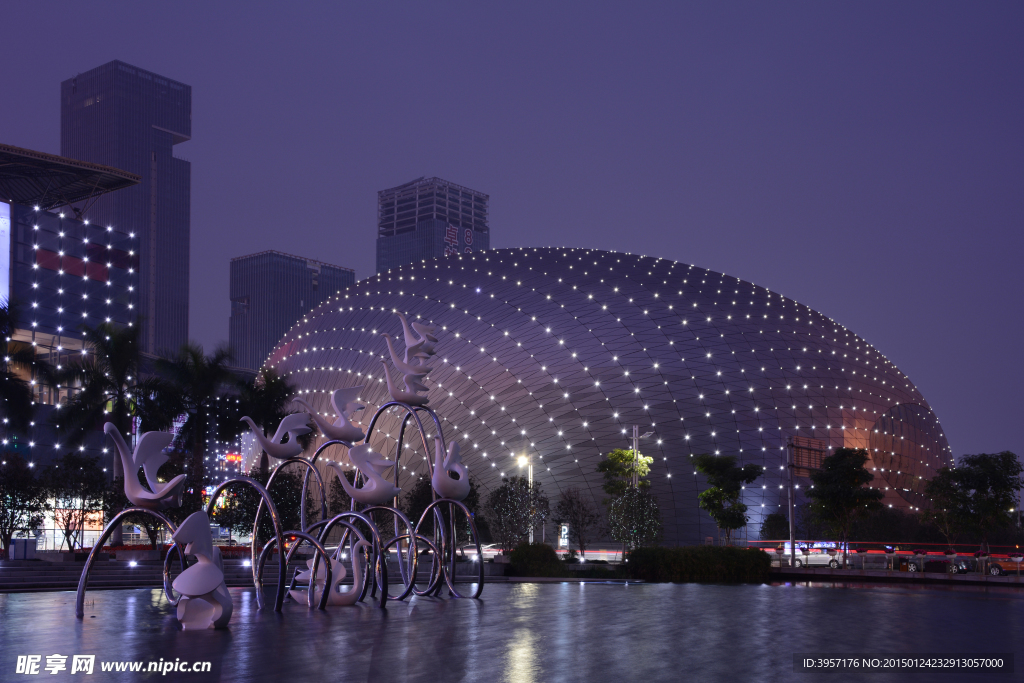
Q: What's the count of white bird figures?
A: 10